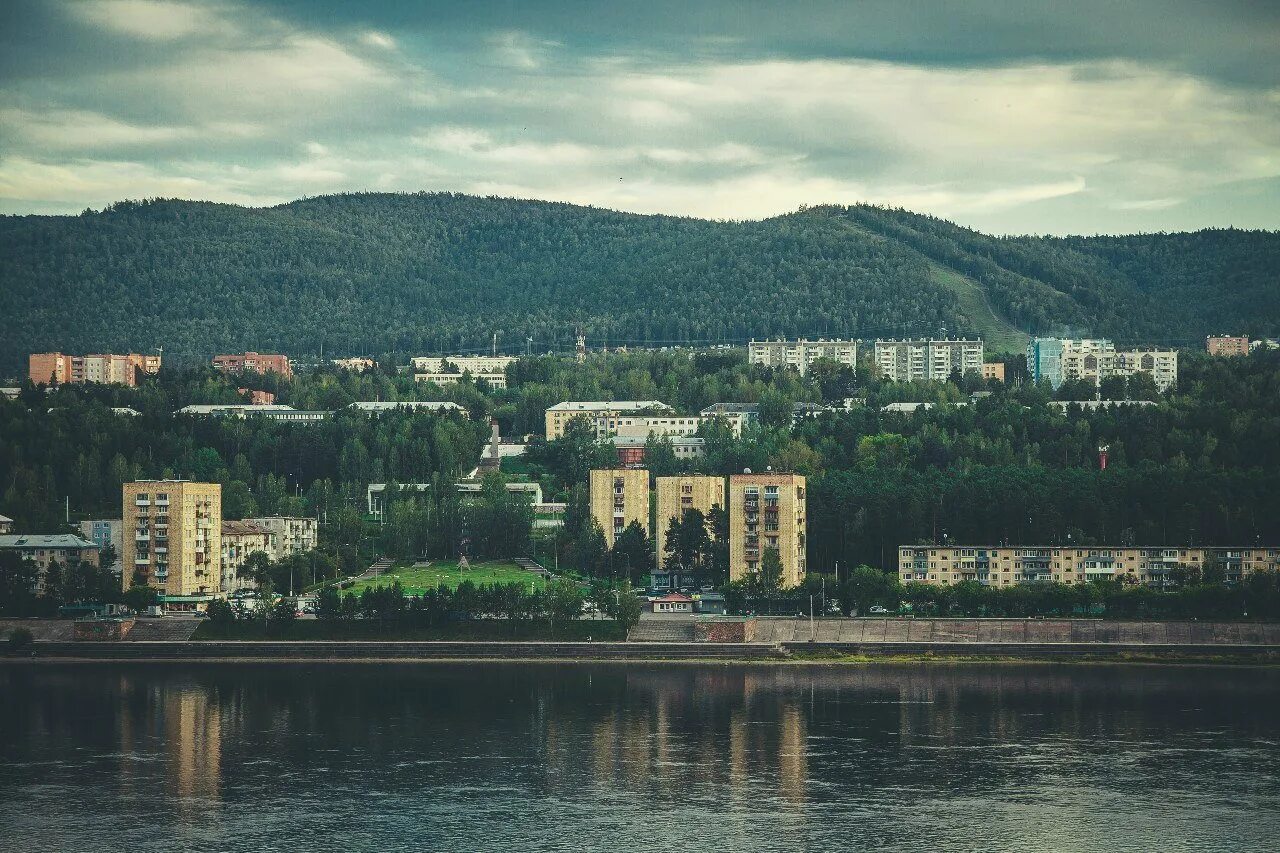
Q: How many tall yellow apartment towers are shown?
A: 4